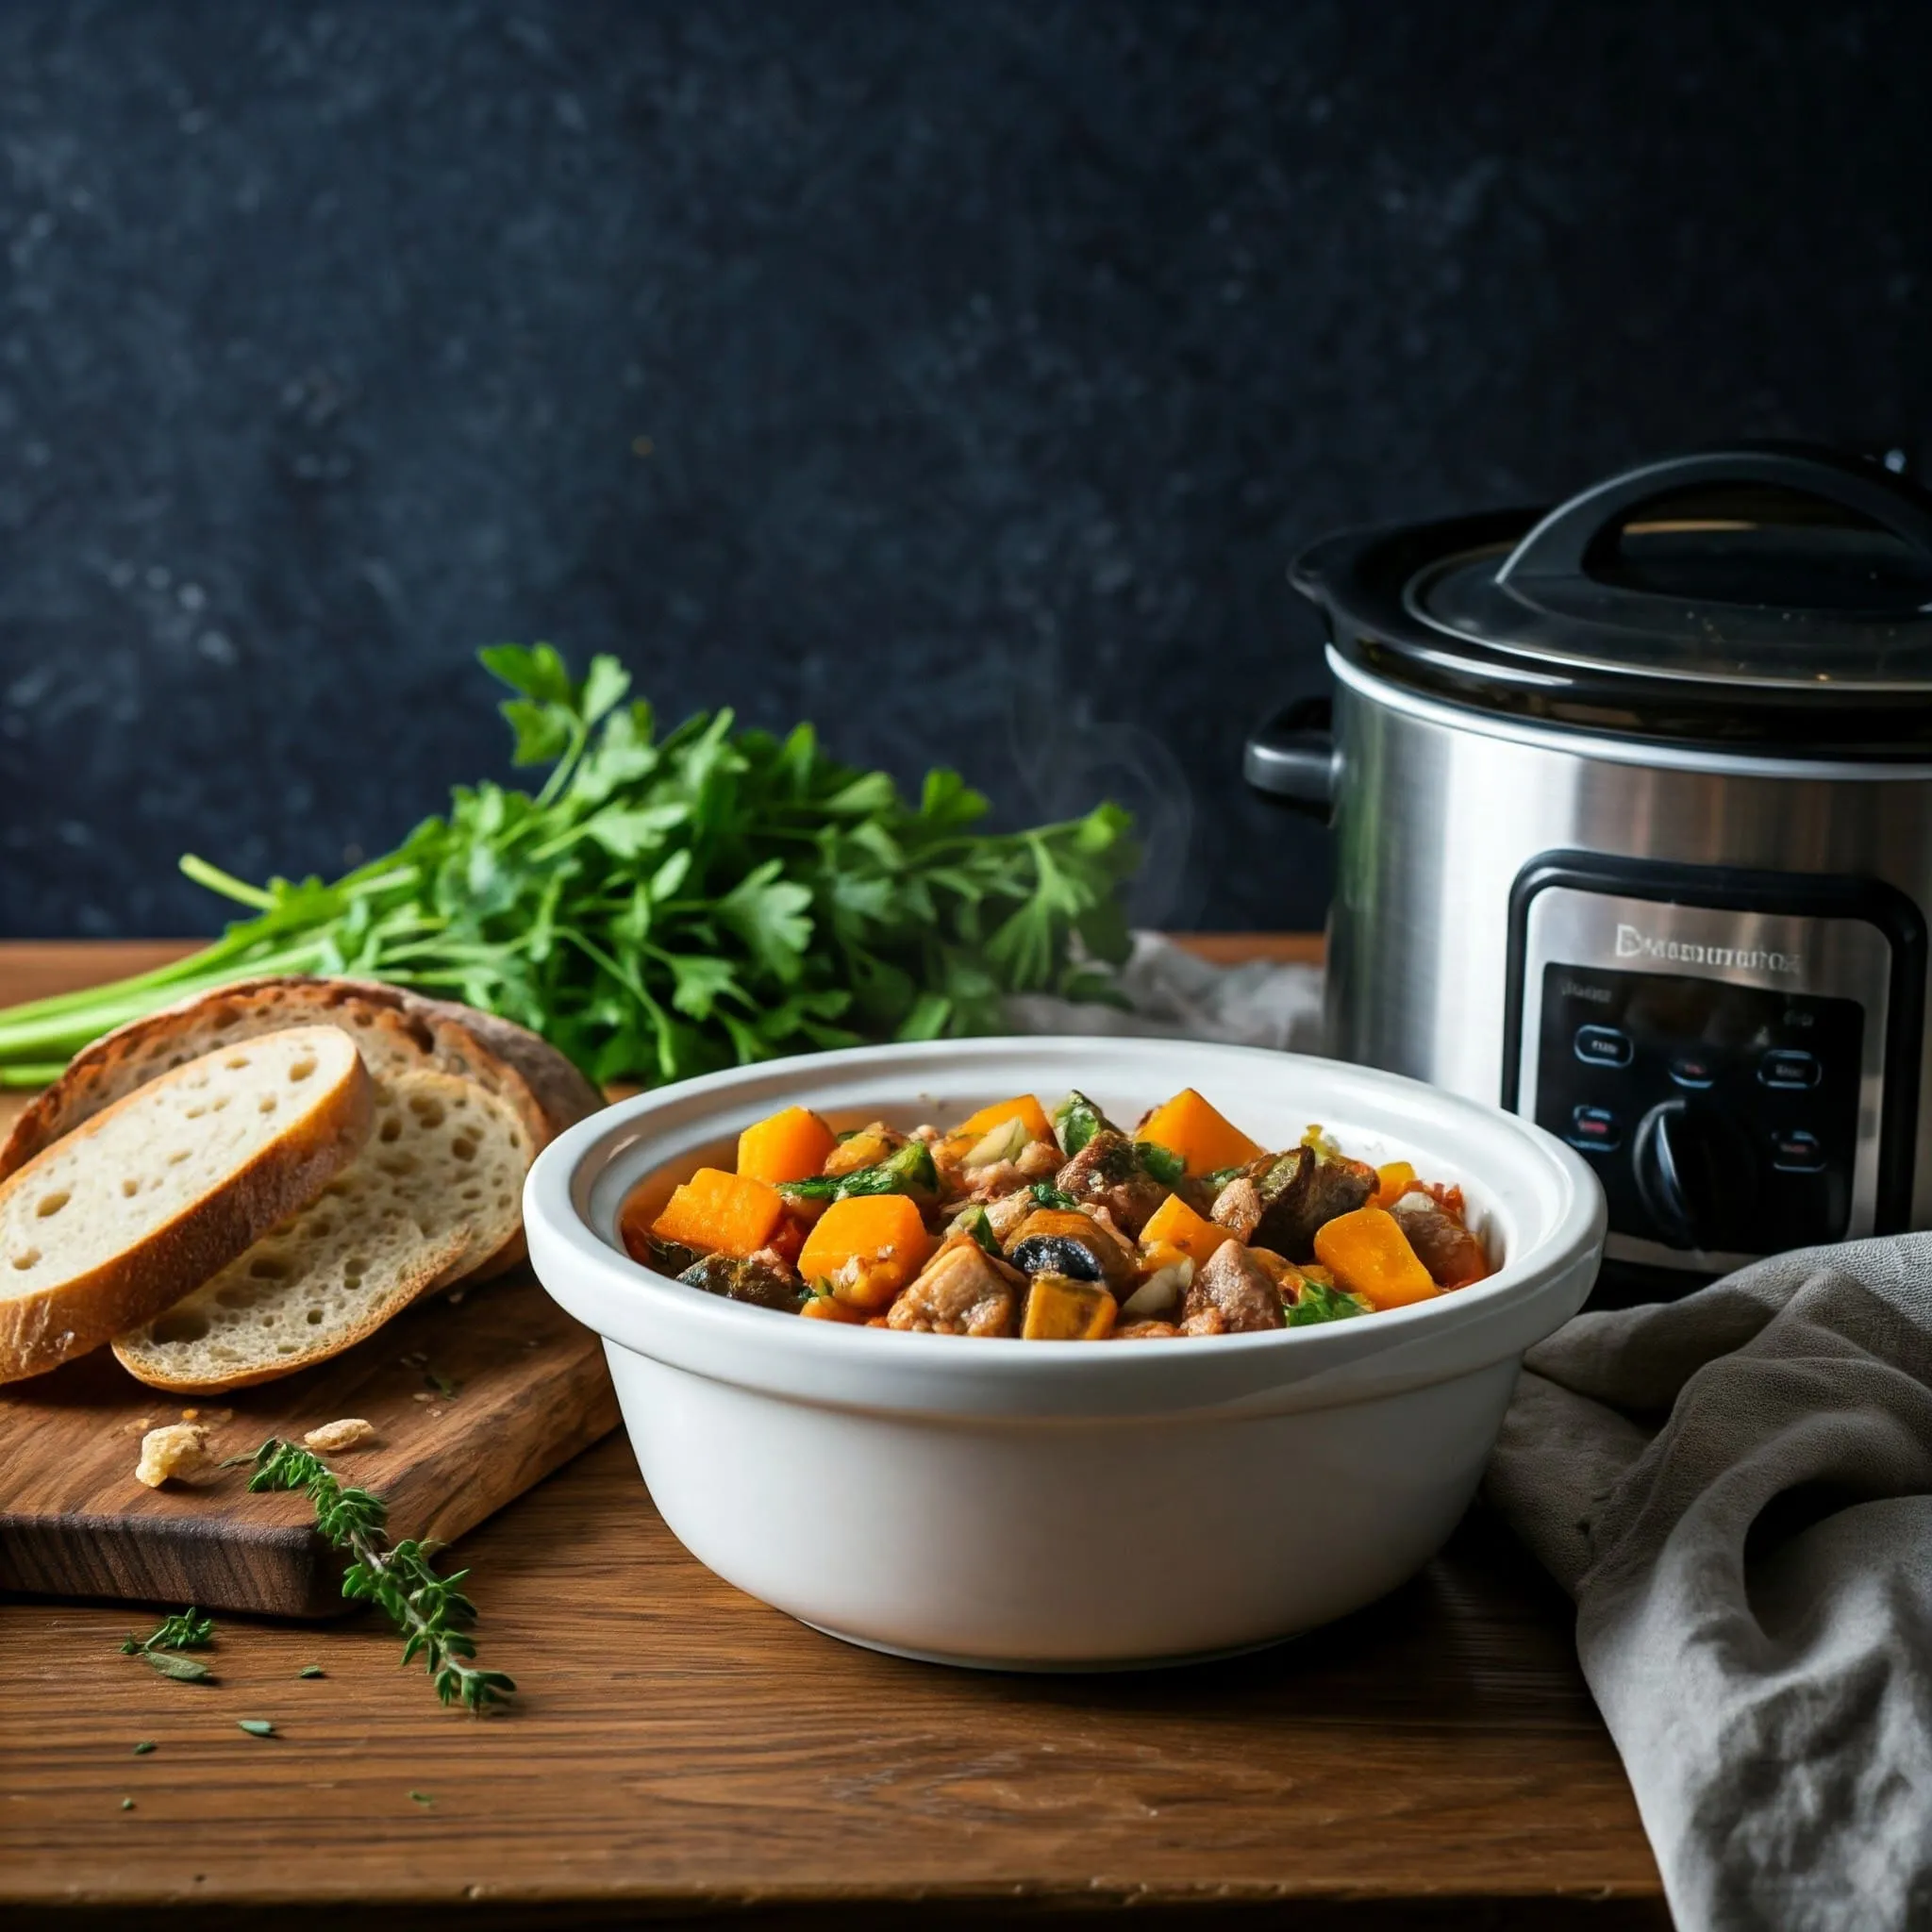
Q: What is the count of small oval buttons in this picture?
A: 5